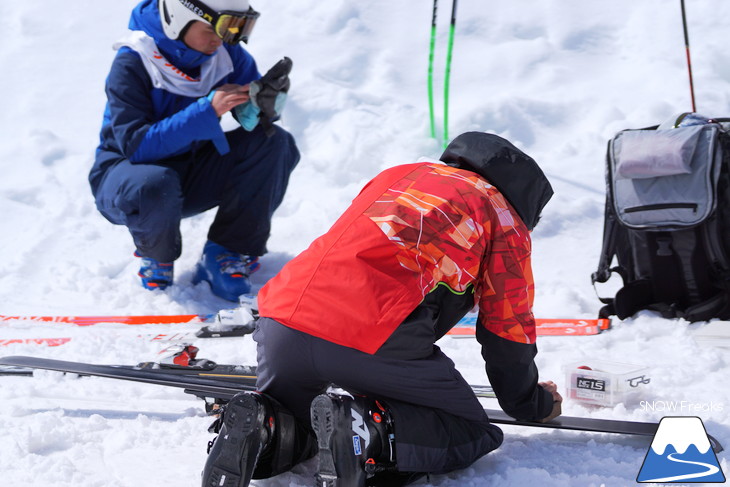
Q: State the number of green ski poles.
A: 2